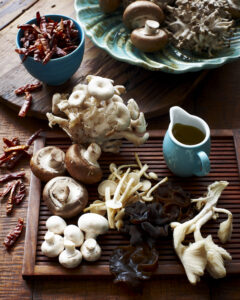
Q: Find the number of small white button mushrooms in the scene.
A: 6